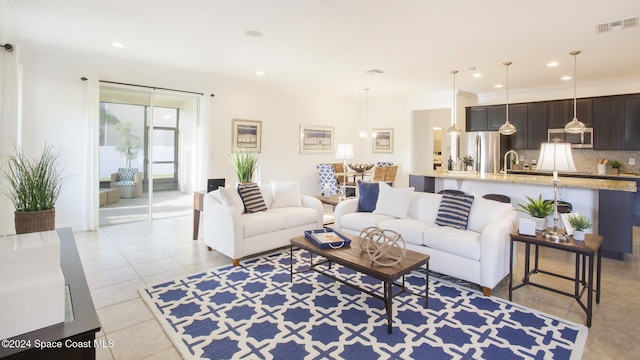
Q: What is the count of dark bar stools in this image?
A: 3